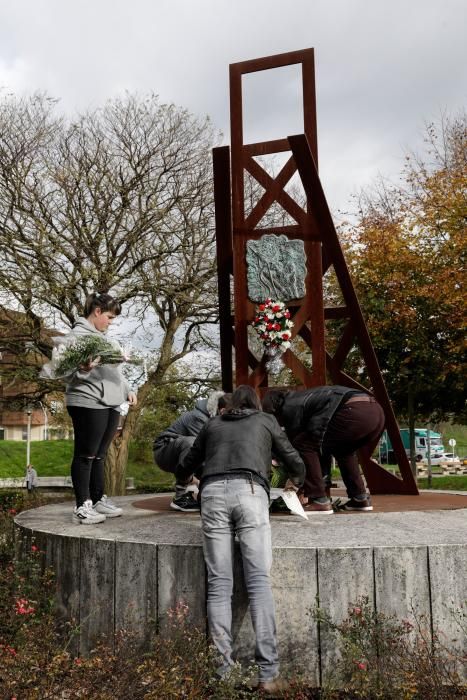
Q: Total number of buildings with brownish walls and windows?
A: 1